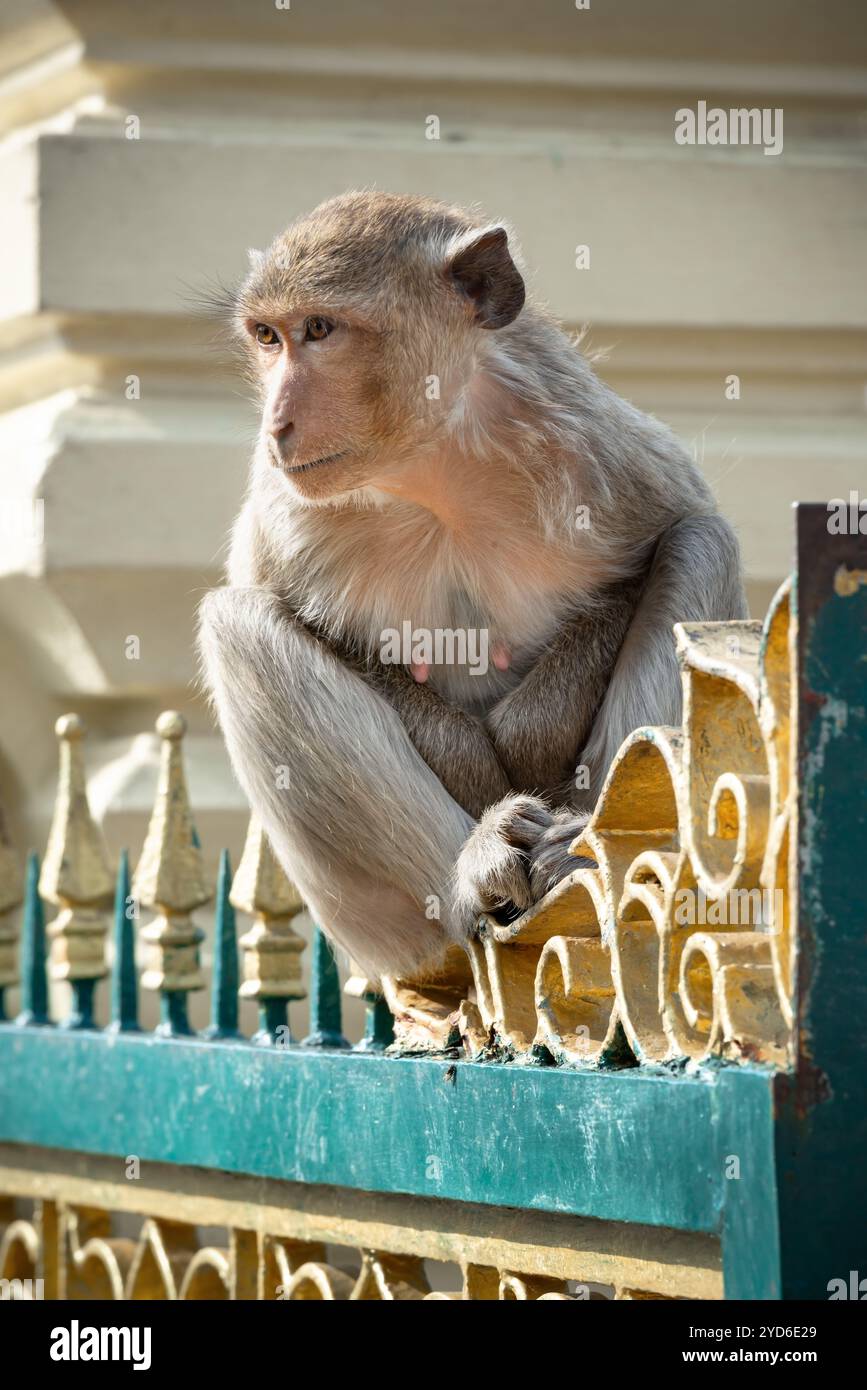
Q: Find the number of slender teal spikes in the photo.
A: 4